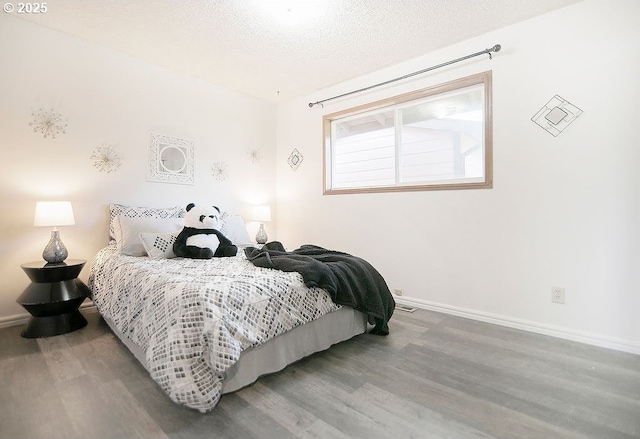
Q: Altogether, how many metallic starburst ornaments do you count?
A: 4